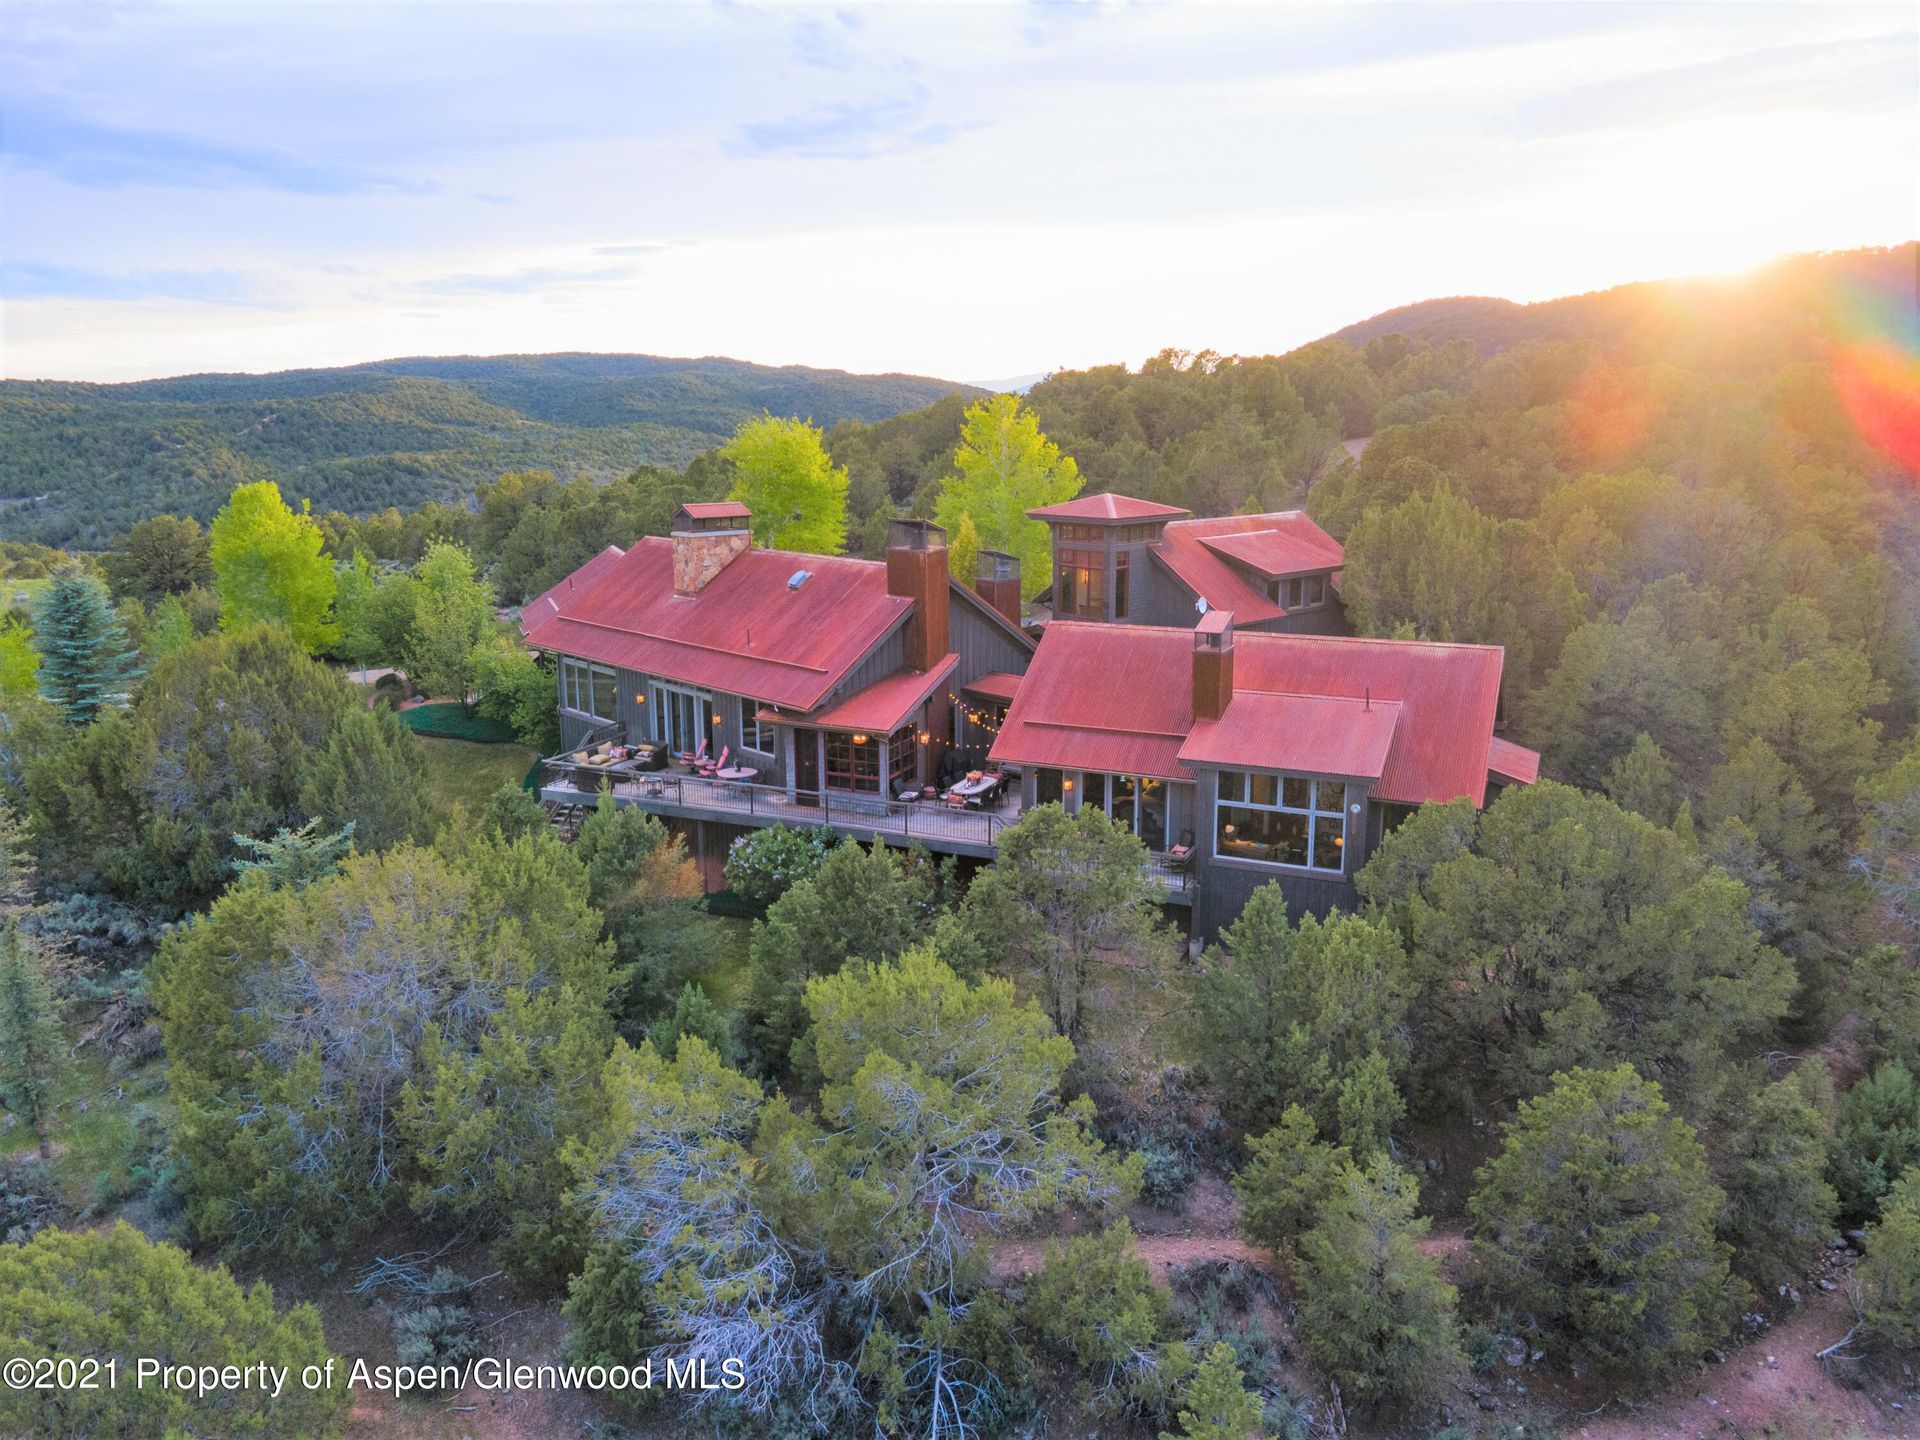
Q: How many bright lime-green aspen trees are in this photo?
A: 3